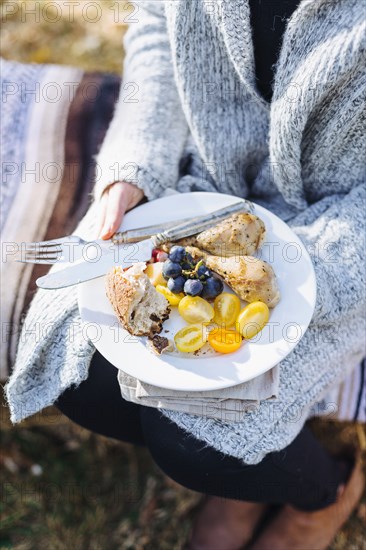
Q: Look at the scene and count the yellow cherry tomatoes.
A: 6